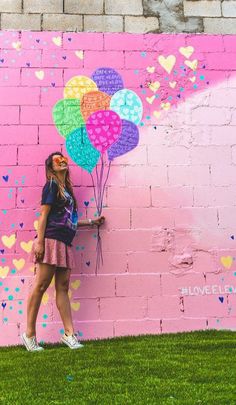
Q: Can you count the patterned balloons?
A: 8